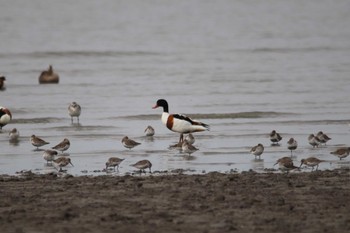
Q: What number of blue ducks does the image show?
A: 0